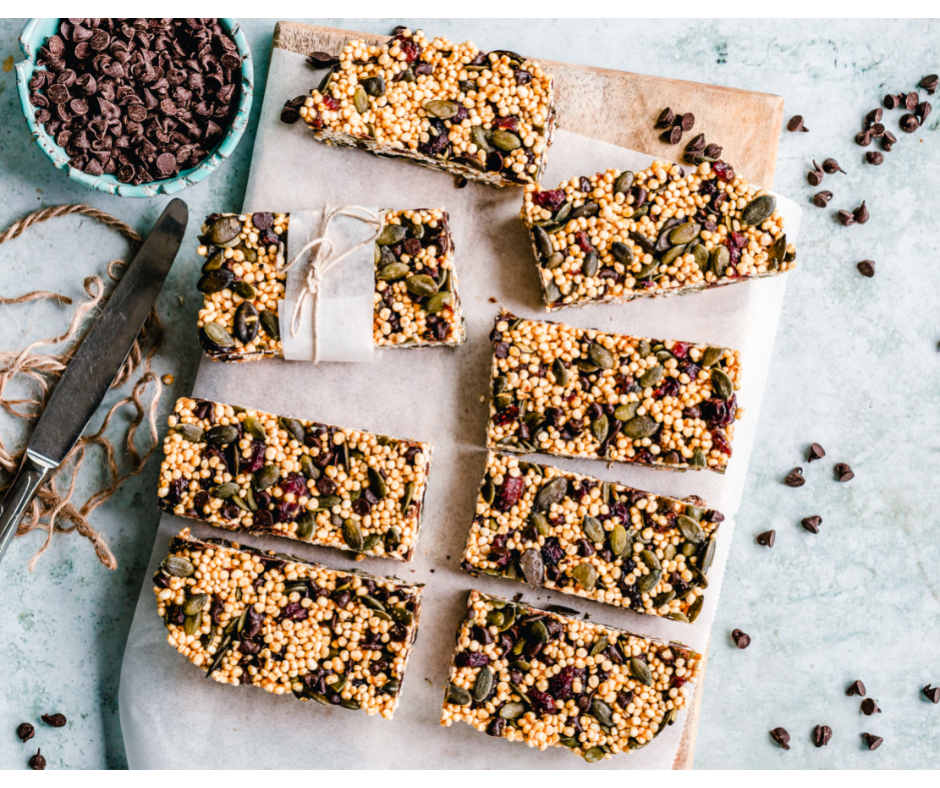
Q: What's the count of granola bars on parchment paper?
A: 8